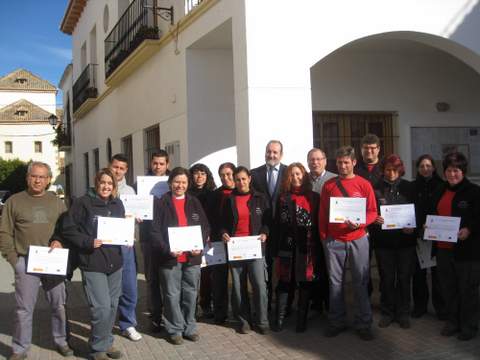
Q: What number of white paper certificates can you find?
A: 11